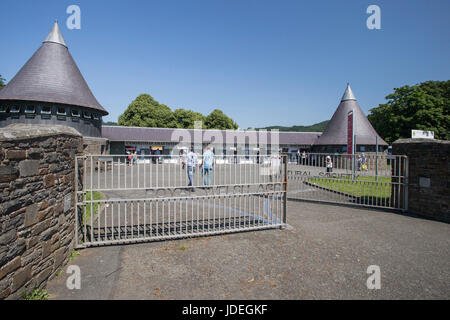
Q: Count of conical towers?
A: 2